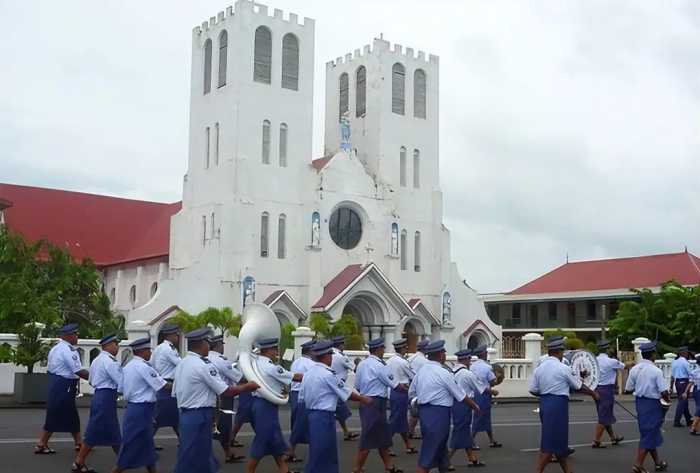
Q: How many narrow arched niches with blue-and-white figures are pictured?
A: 4